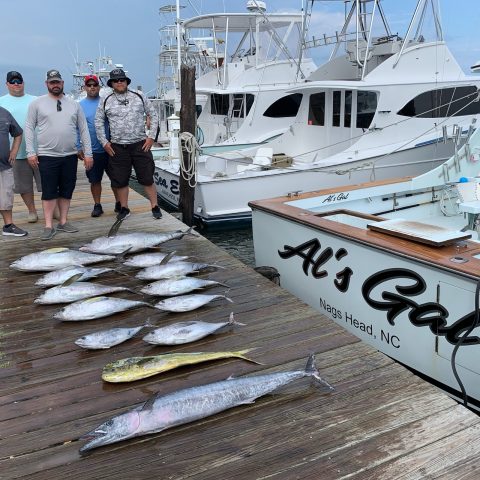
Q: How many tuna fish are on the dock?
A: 11